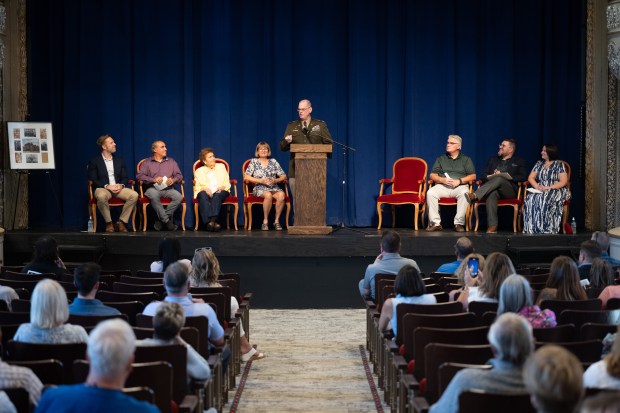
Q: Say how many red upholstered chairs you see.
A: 8